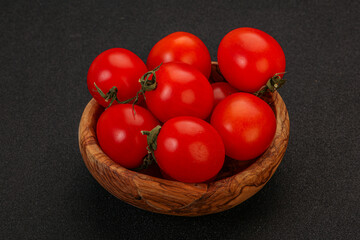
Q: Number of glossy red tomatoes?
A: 8